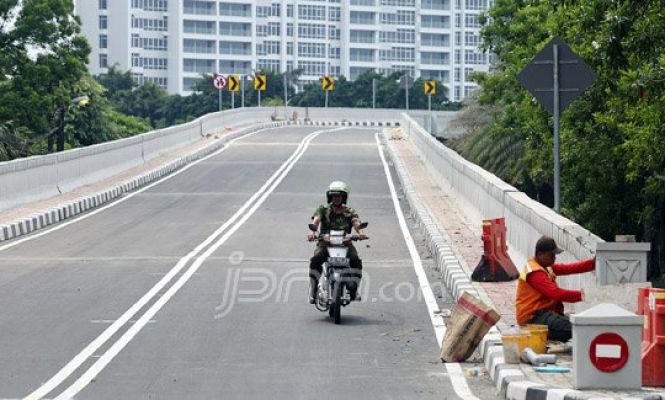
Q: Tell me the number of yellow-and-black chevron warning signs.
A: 4